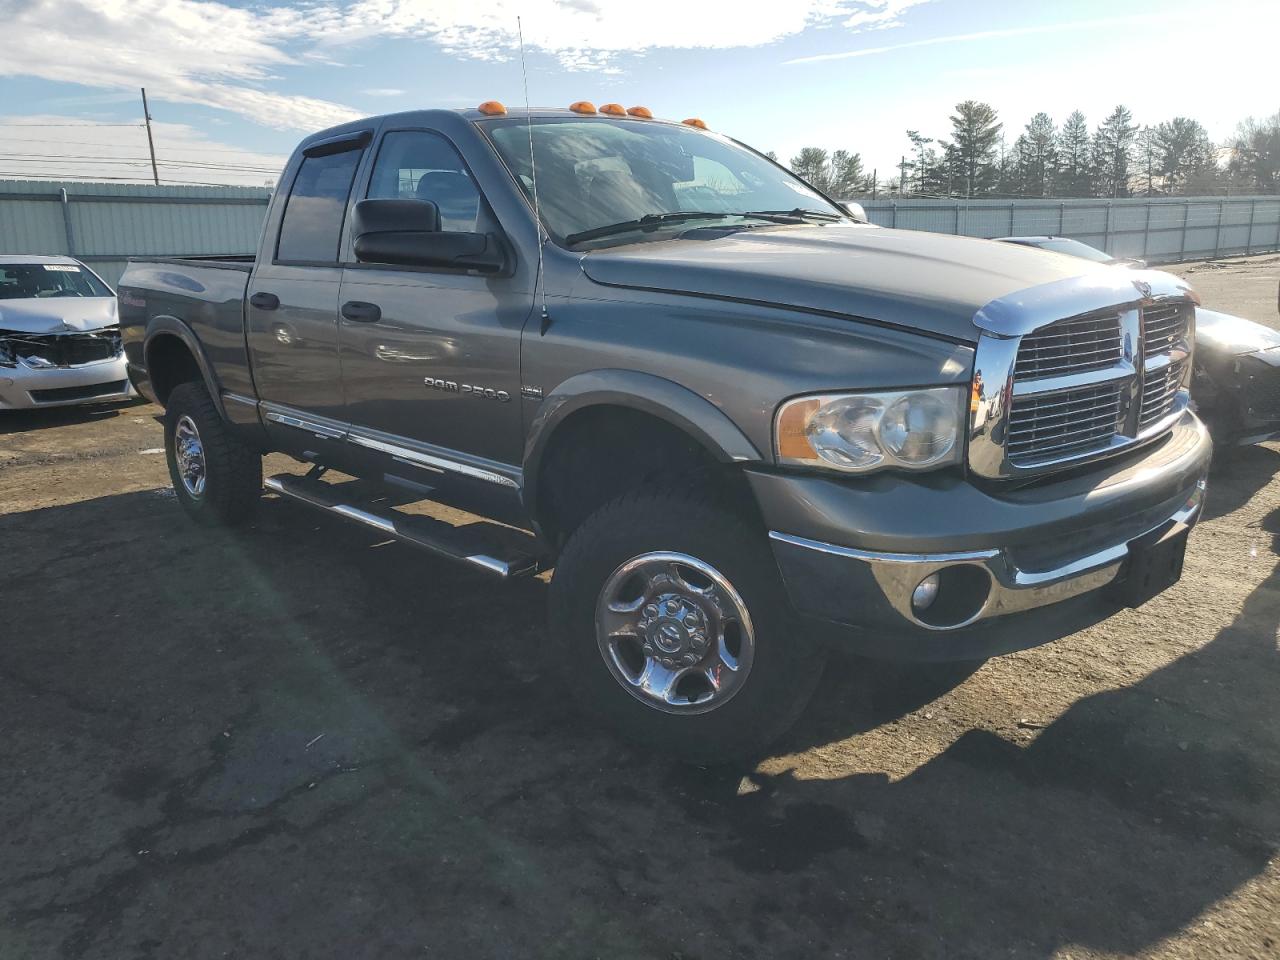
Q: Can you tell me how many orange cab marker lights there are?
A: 5